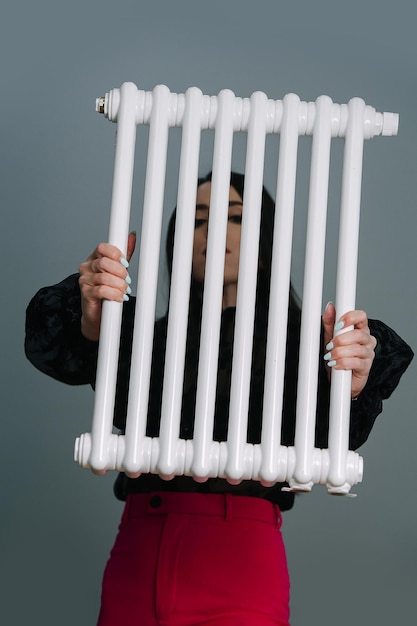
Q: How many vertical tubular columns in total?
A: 8